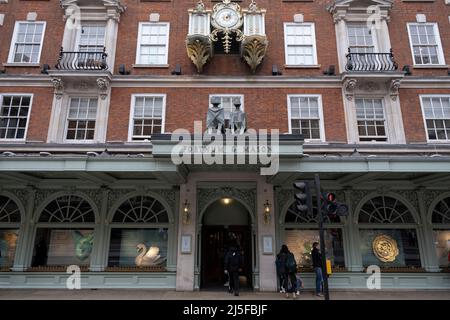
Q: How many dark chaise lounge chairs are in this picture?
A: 0